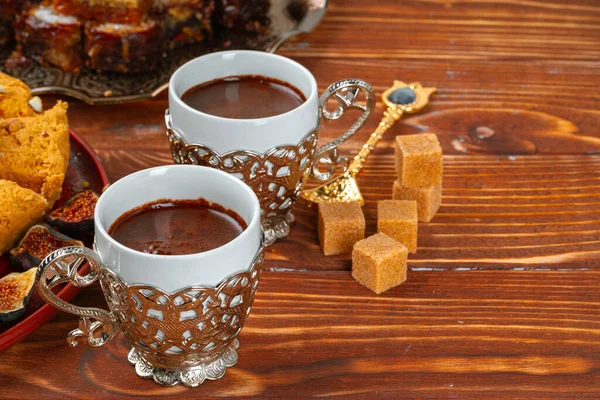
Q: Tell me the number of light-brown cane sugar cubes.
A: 5